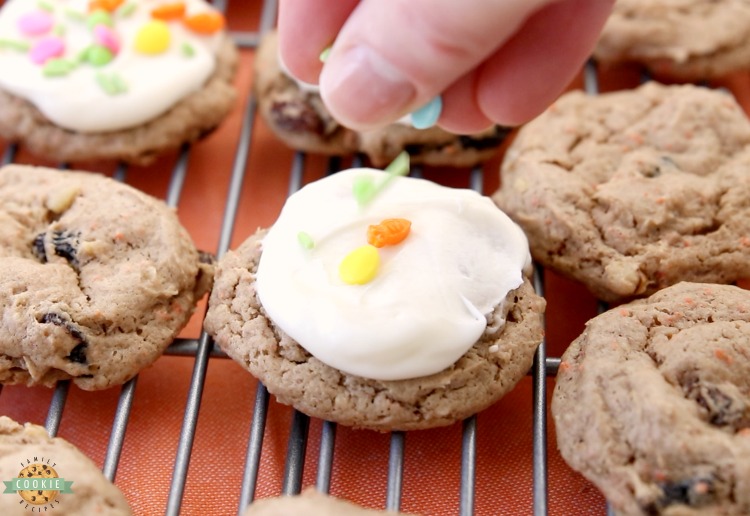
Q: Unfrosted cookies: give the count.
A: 6